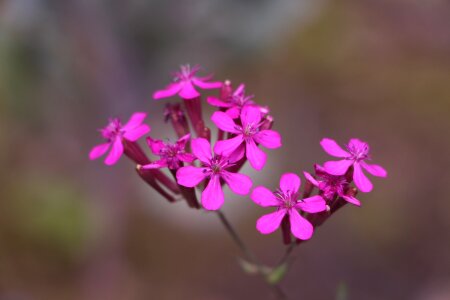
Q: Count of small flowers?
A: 9